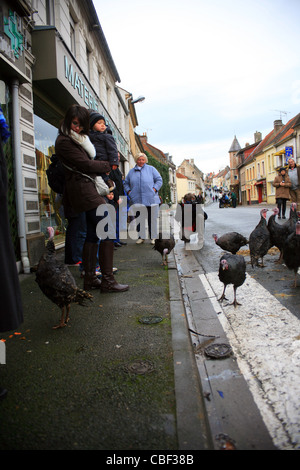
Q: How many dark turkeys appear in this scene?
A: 8